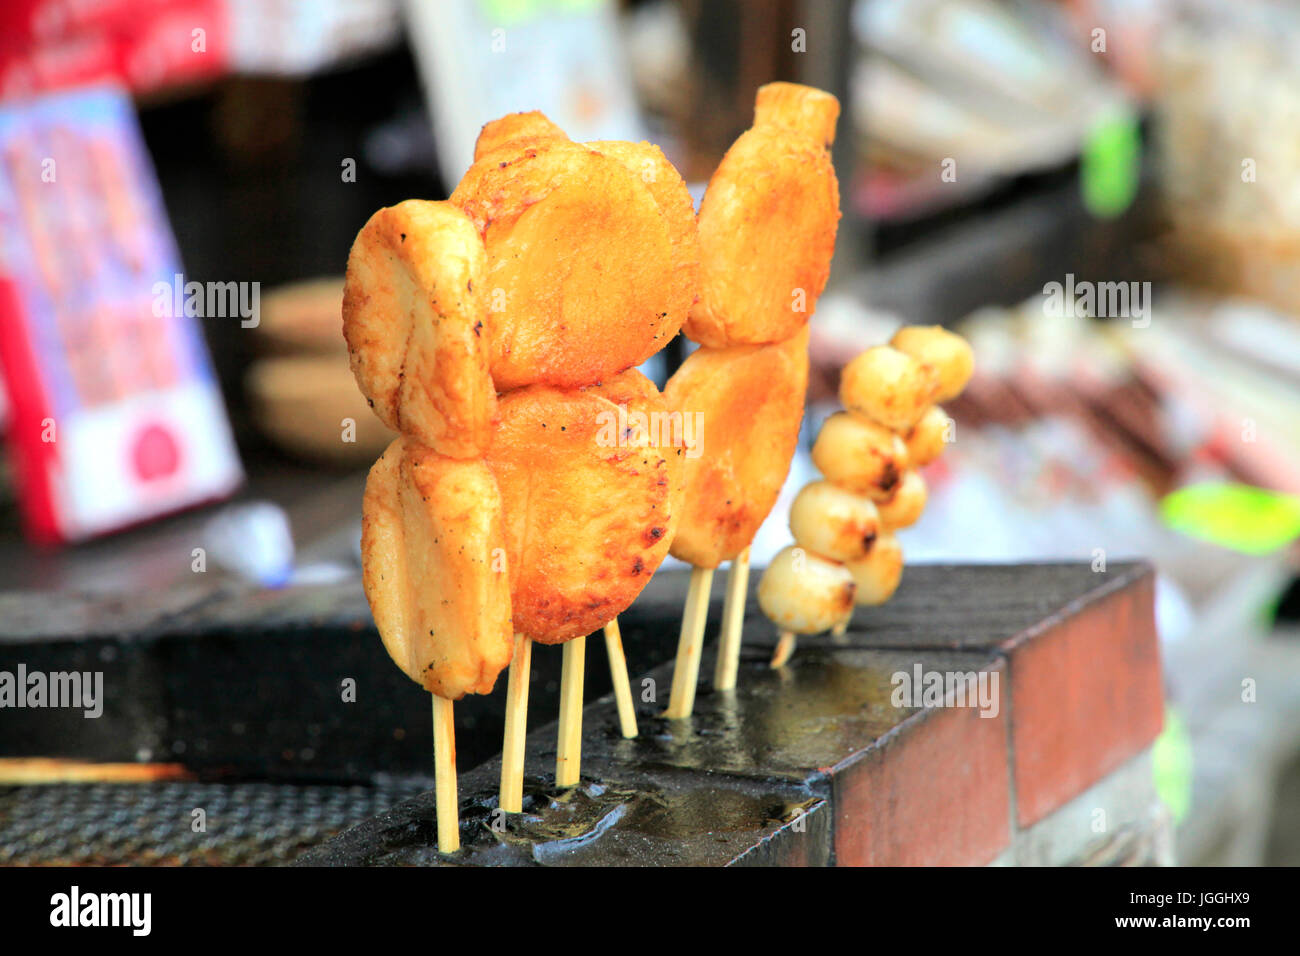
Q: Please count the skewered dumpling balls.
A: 8